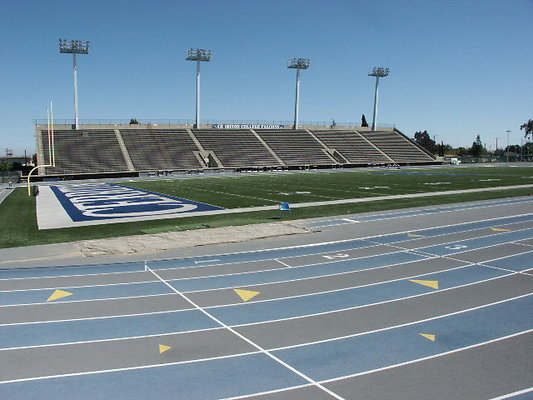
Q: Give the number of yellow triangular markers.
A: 7